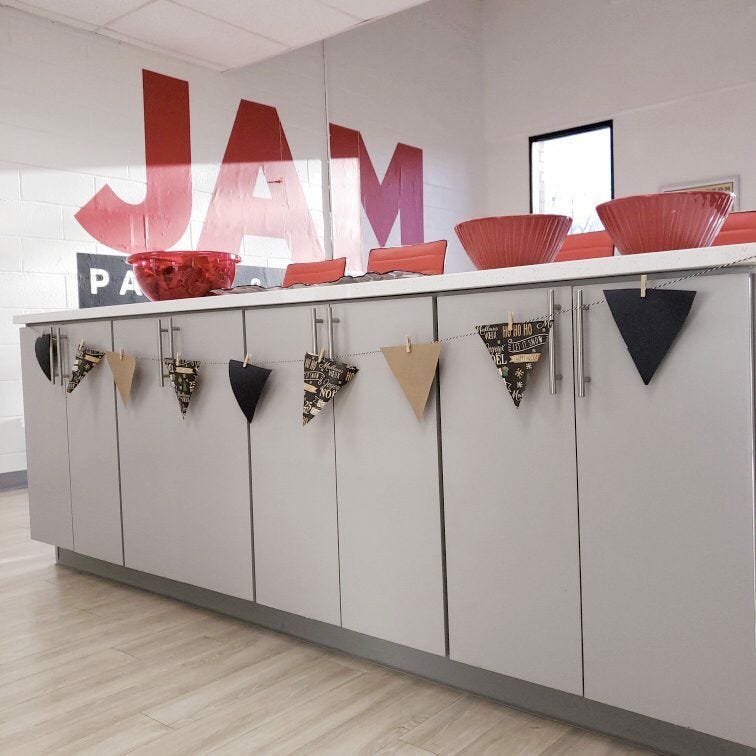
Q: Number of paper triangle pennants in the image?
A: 9